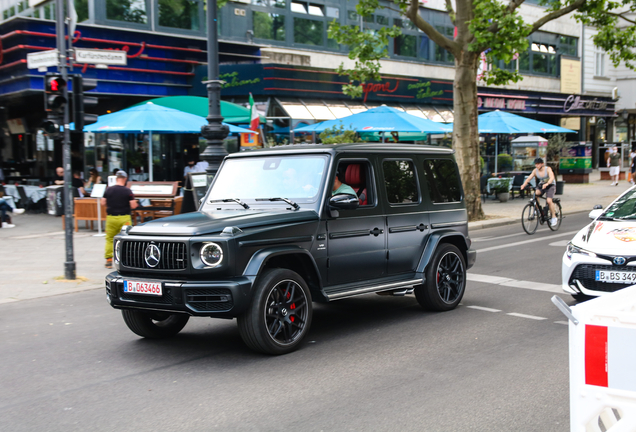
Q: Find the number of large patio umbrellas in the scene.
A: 3